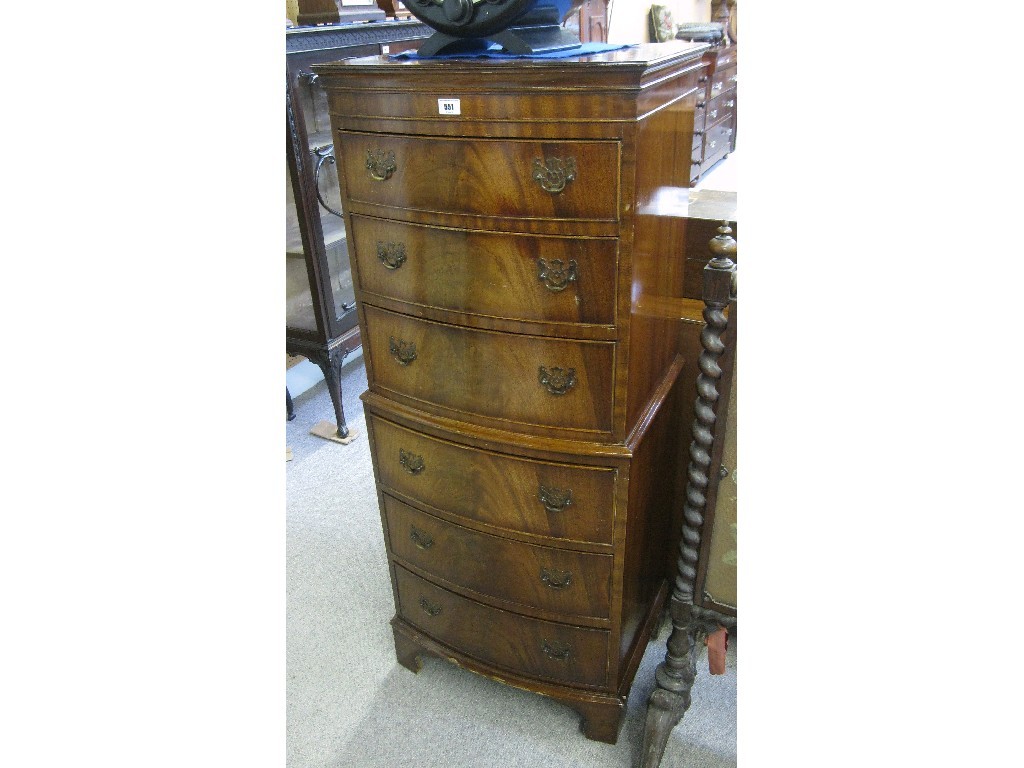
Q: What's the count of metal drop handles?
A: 12